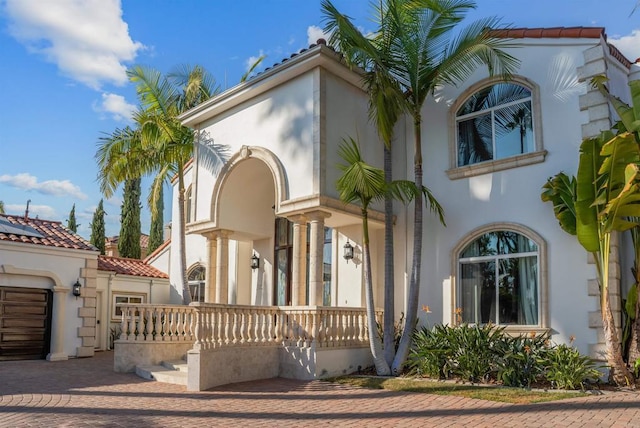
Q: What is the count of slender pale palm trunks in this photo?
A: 4